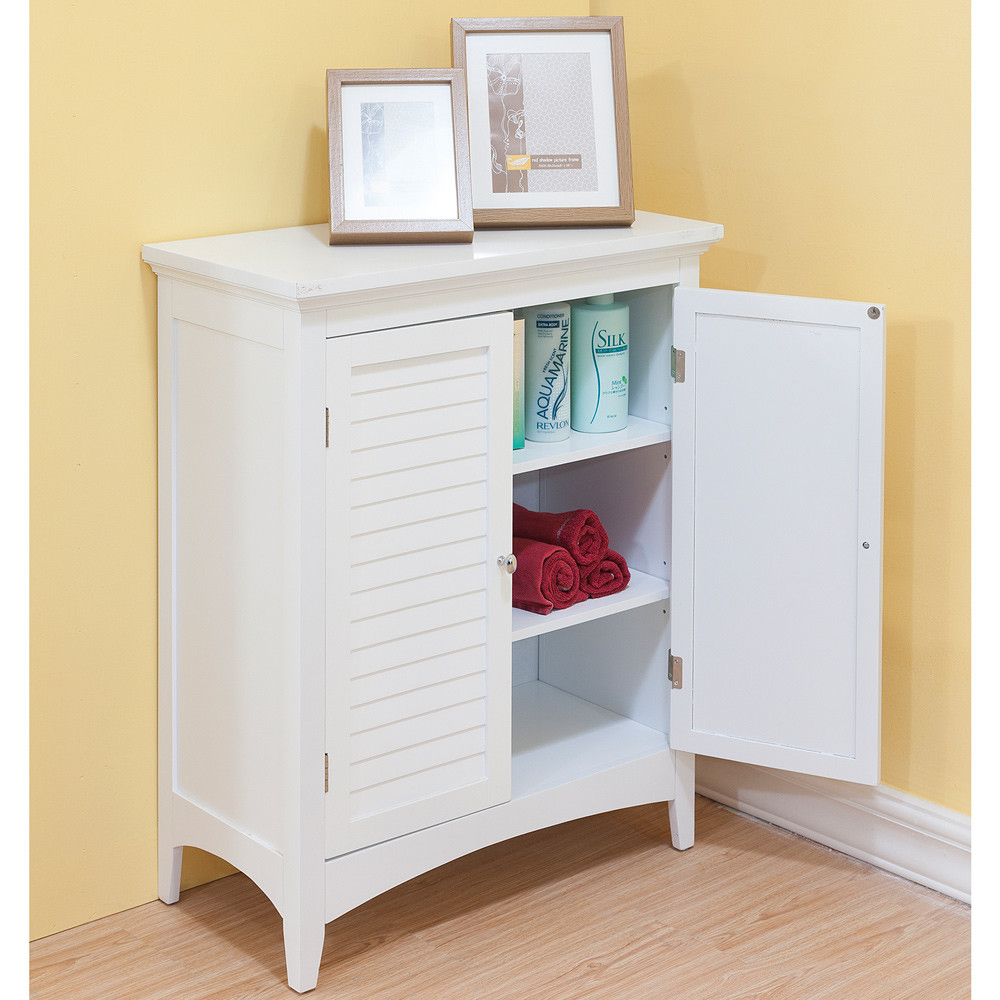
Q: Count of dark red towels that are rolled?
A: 3